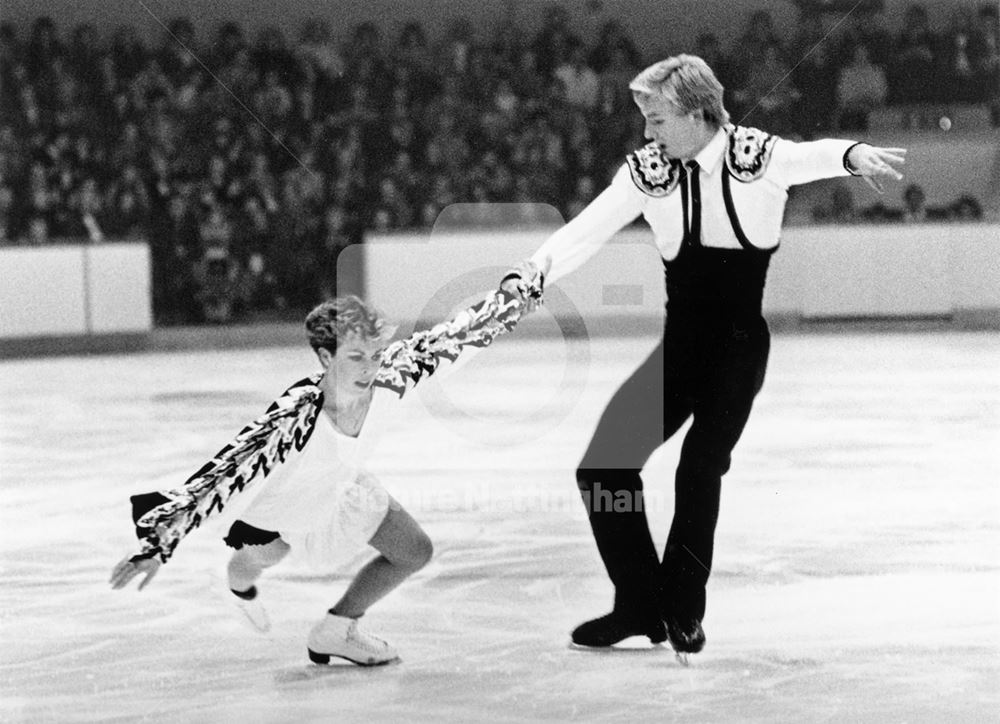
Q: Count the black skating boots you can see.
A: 2